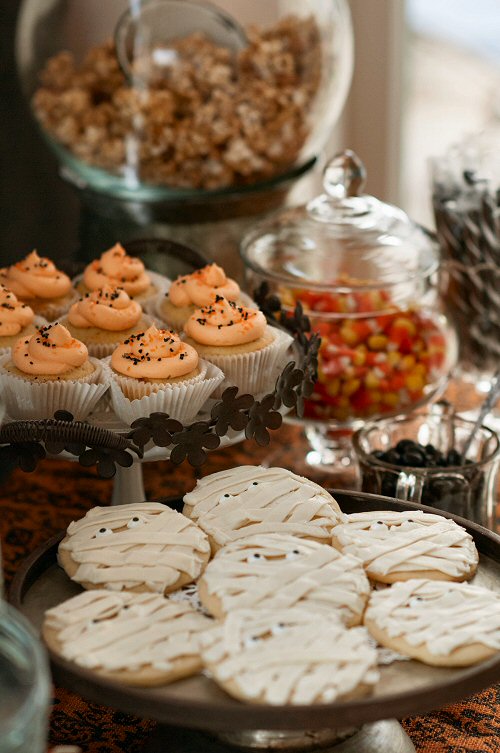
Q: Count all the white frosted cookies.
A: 7